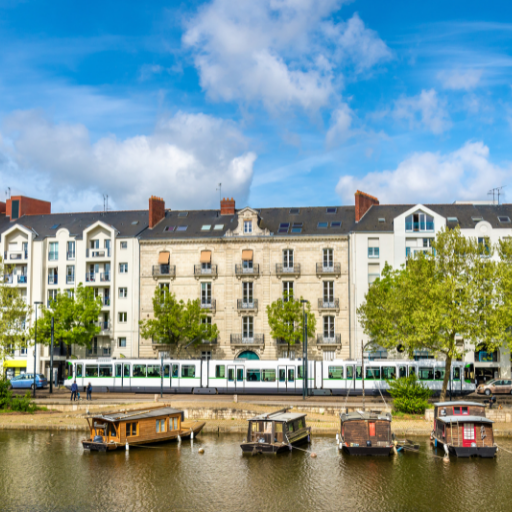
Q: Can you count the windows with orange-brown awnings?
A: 3